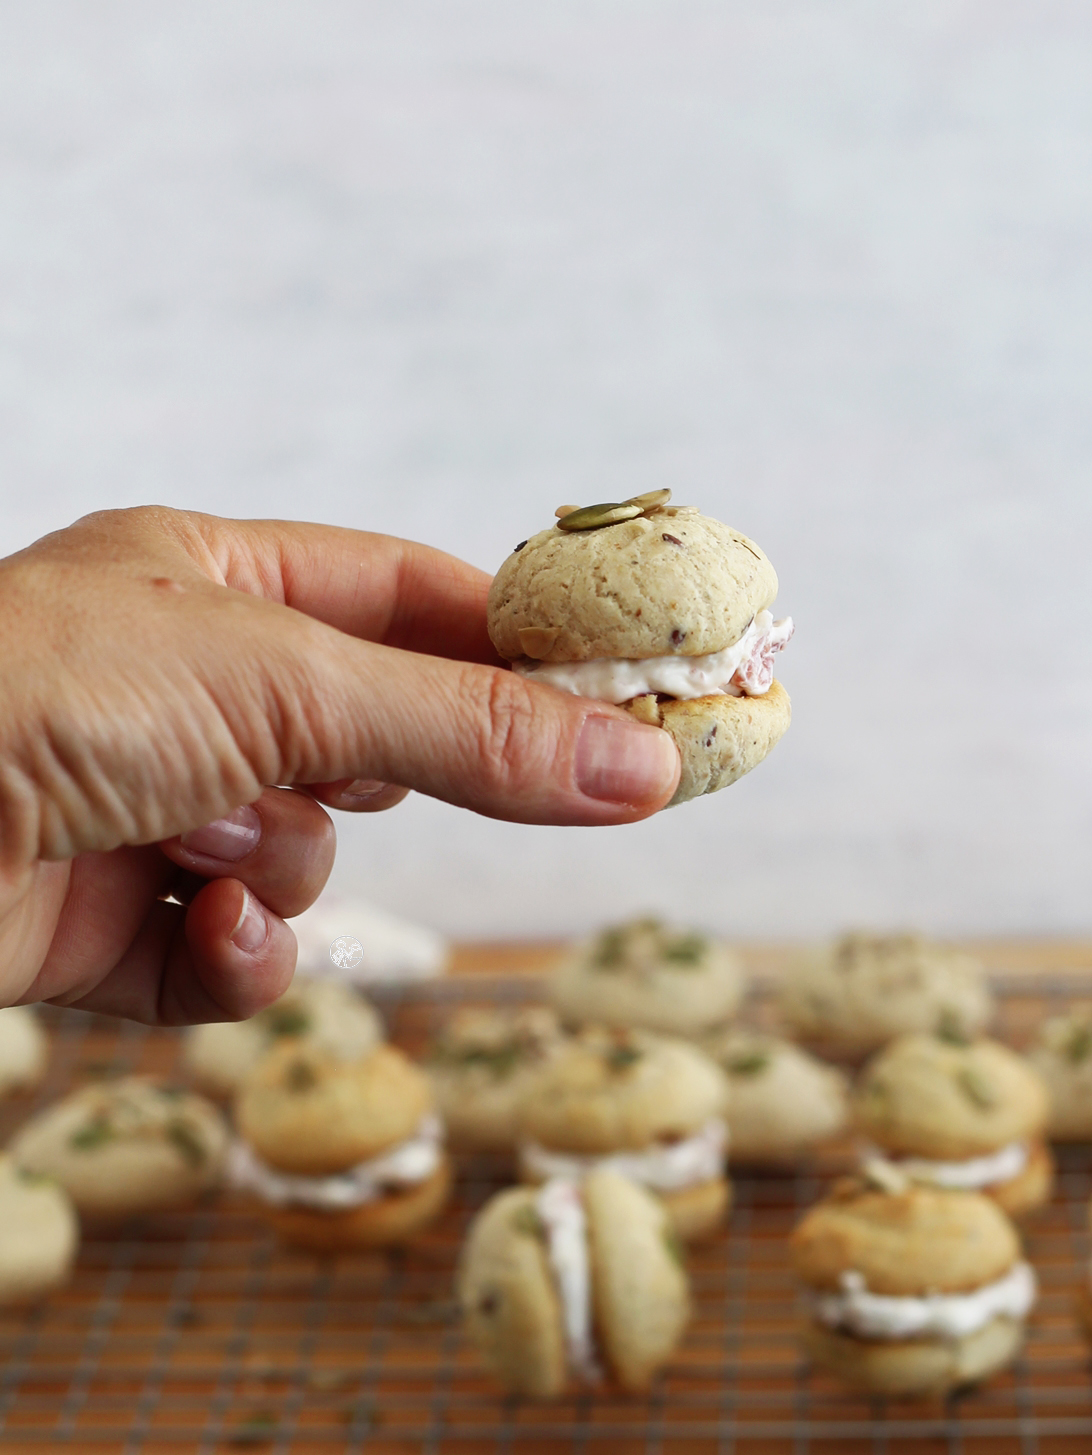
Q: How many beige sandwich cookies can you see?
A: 6